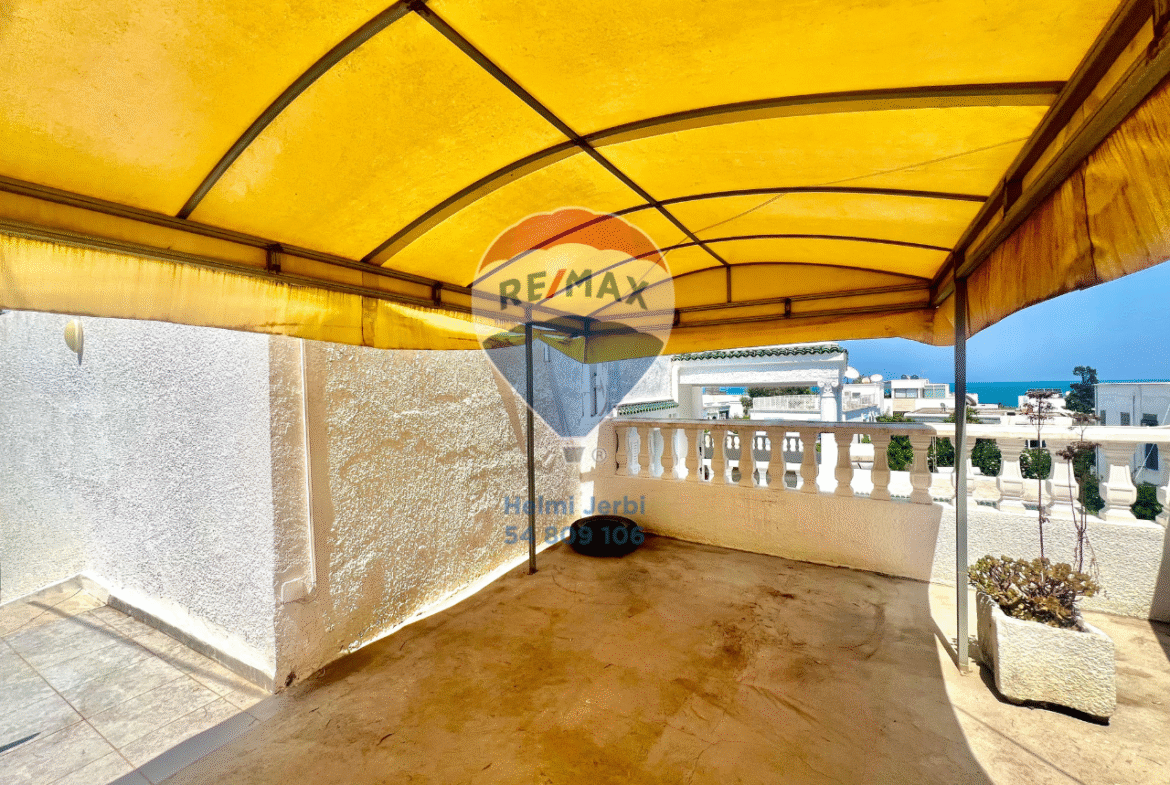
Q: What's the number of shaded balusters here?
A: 11